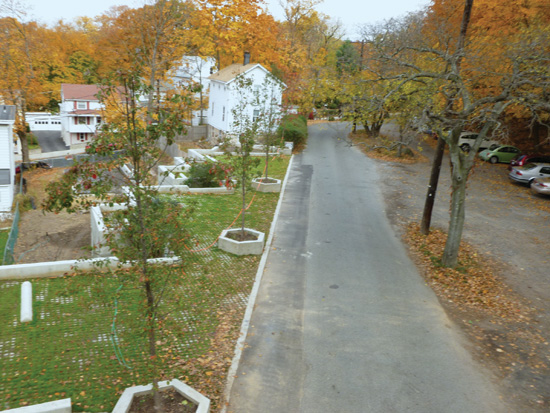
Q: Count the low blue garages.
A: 0